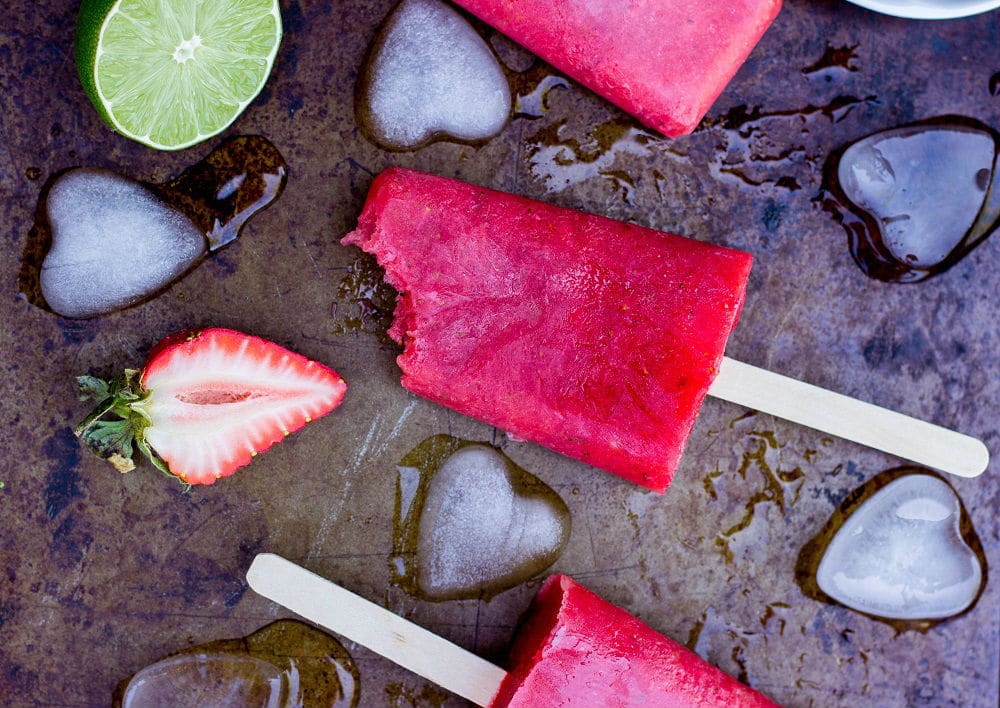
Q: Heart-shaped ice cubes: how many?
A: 6